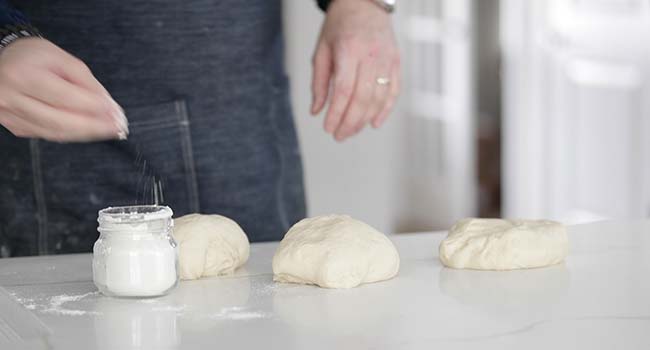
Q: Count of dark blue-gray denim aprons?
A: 1